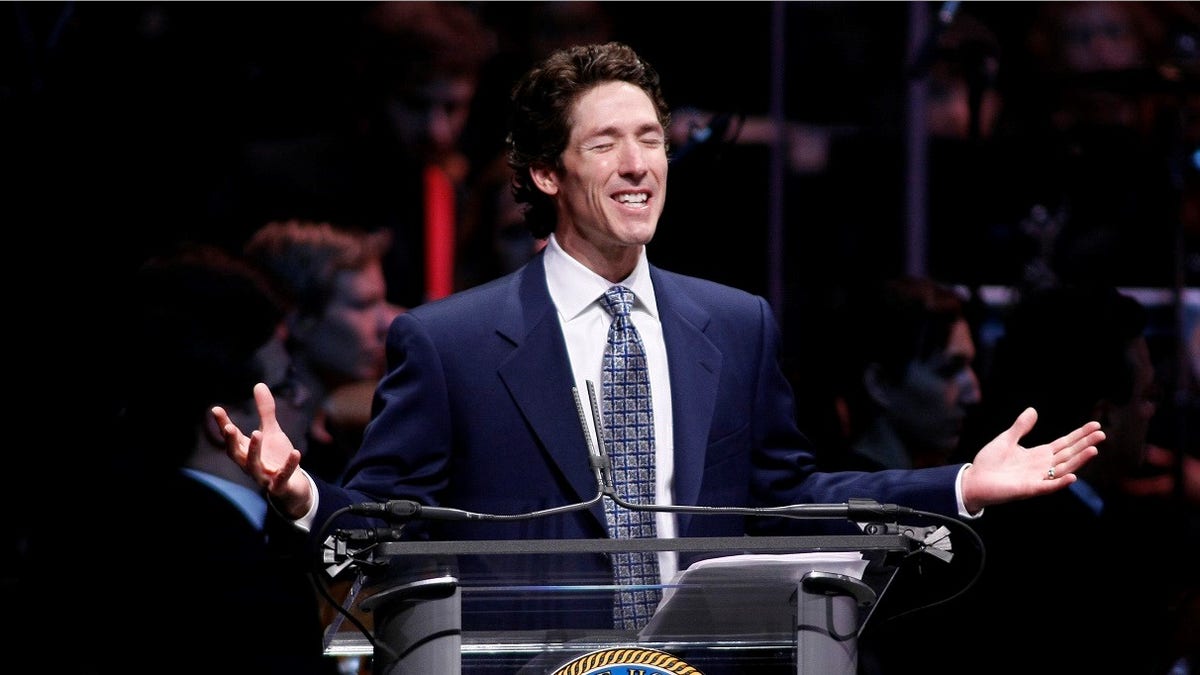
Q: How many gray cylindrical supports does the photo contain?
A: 2